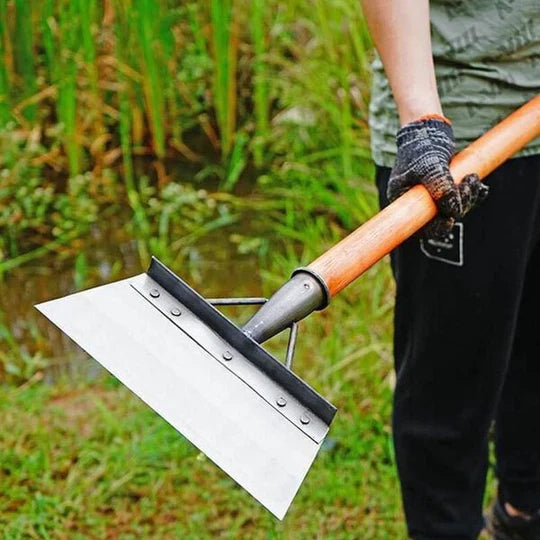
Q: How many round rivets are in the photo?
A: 5